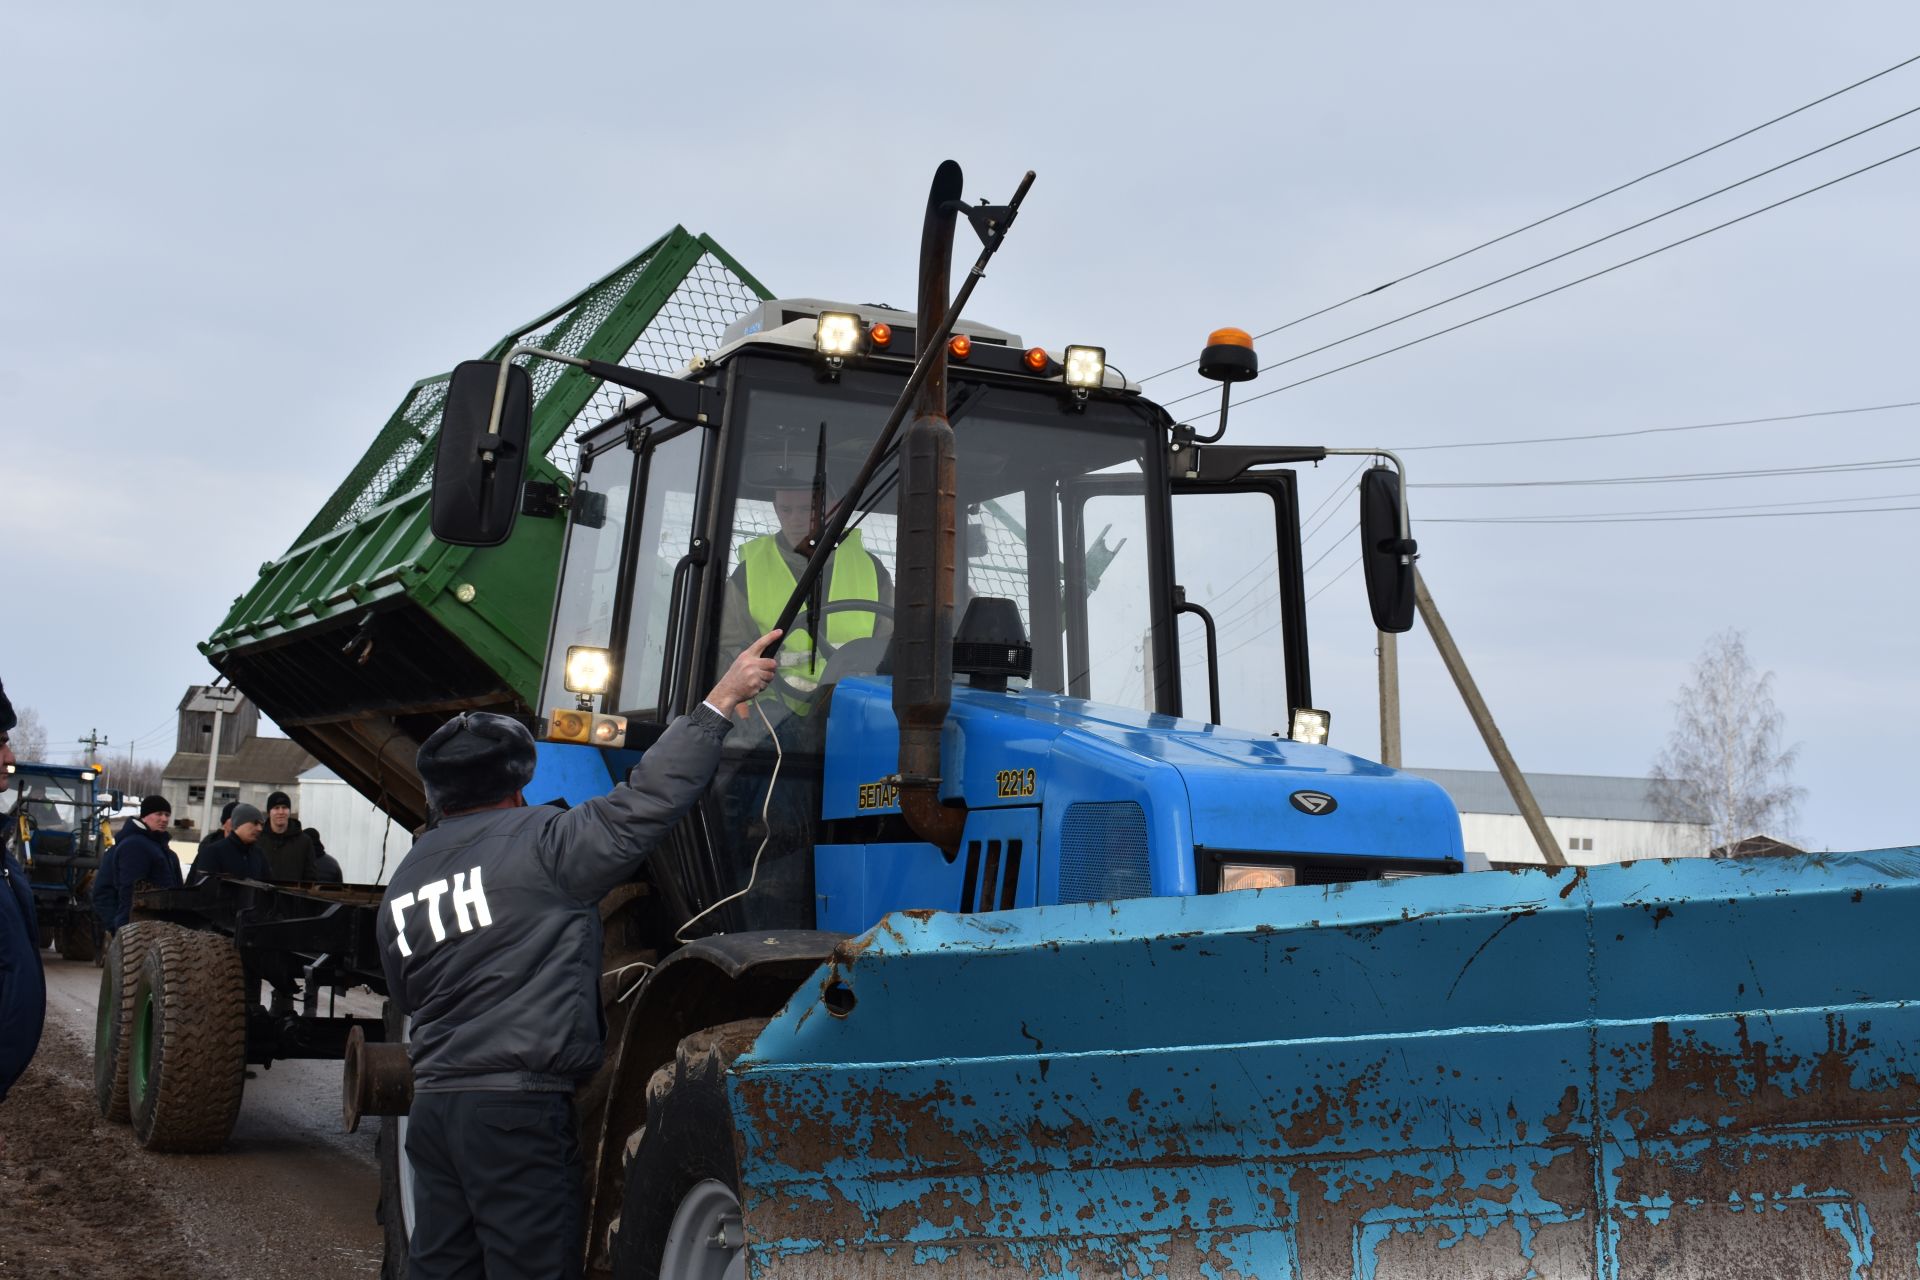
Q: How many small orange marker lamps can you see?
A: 3